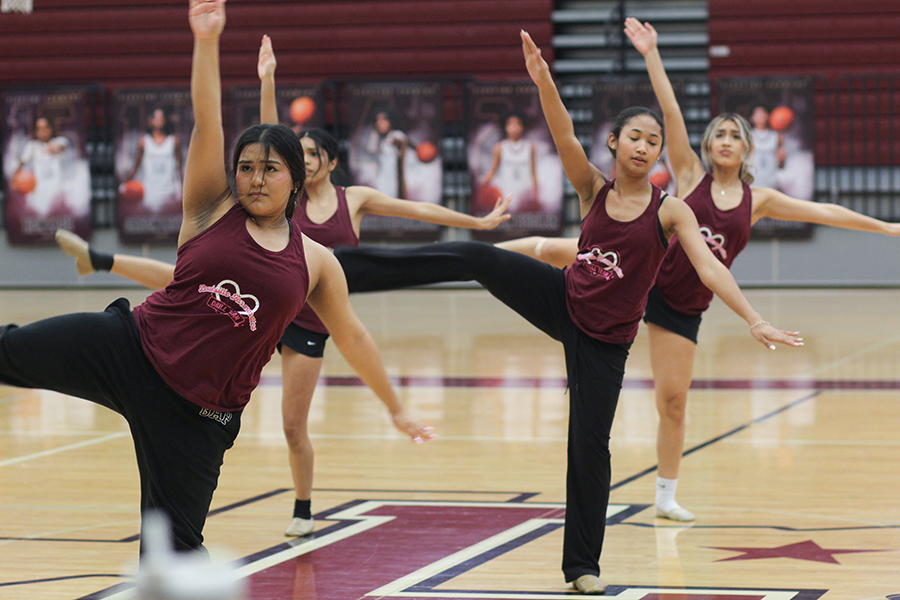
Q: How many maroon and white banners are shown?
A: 7